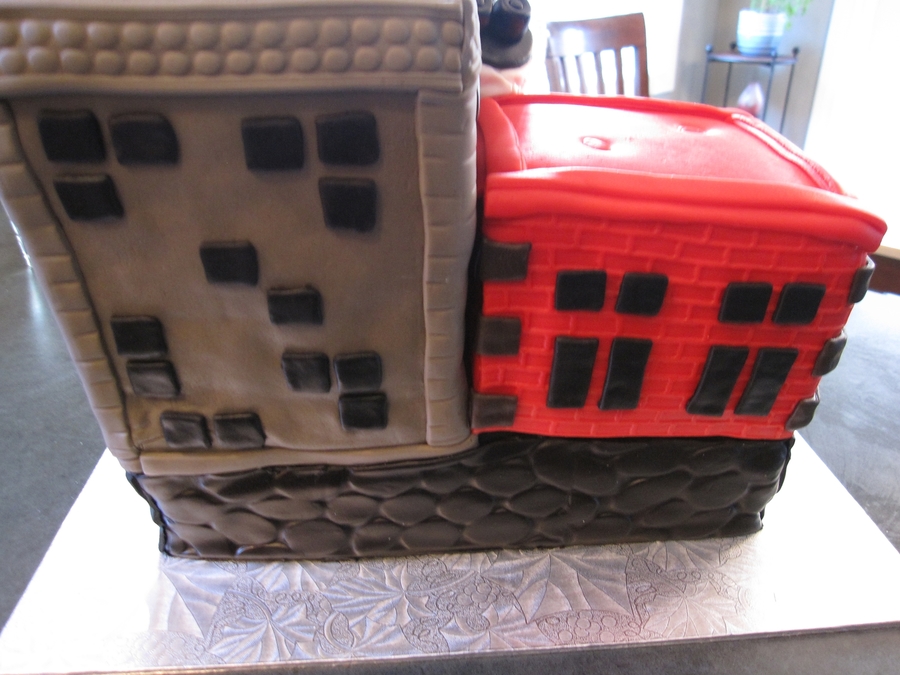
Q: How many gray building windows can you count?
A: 15